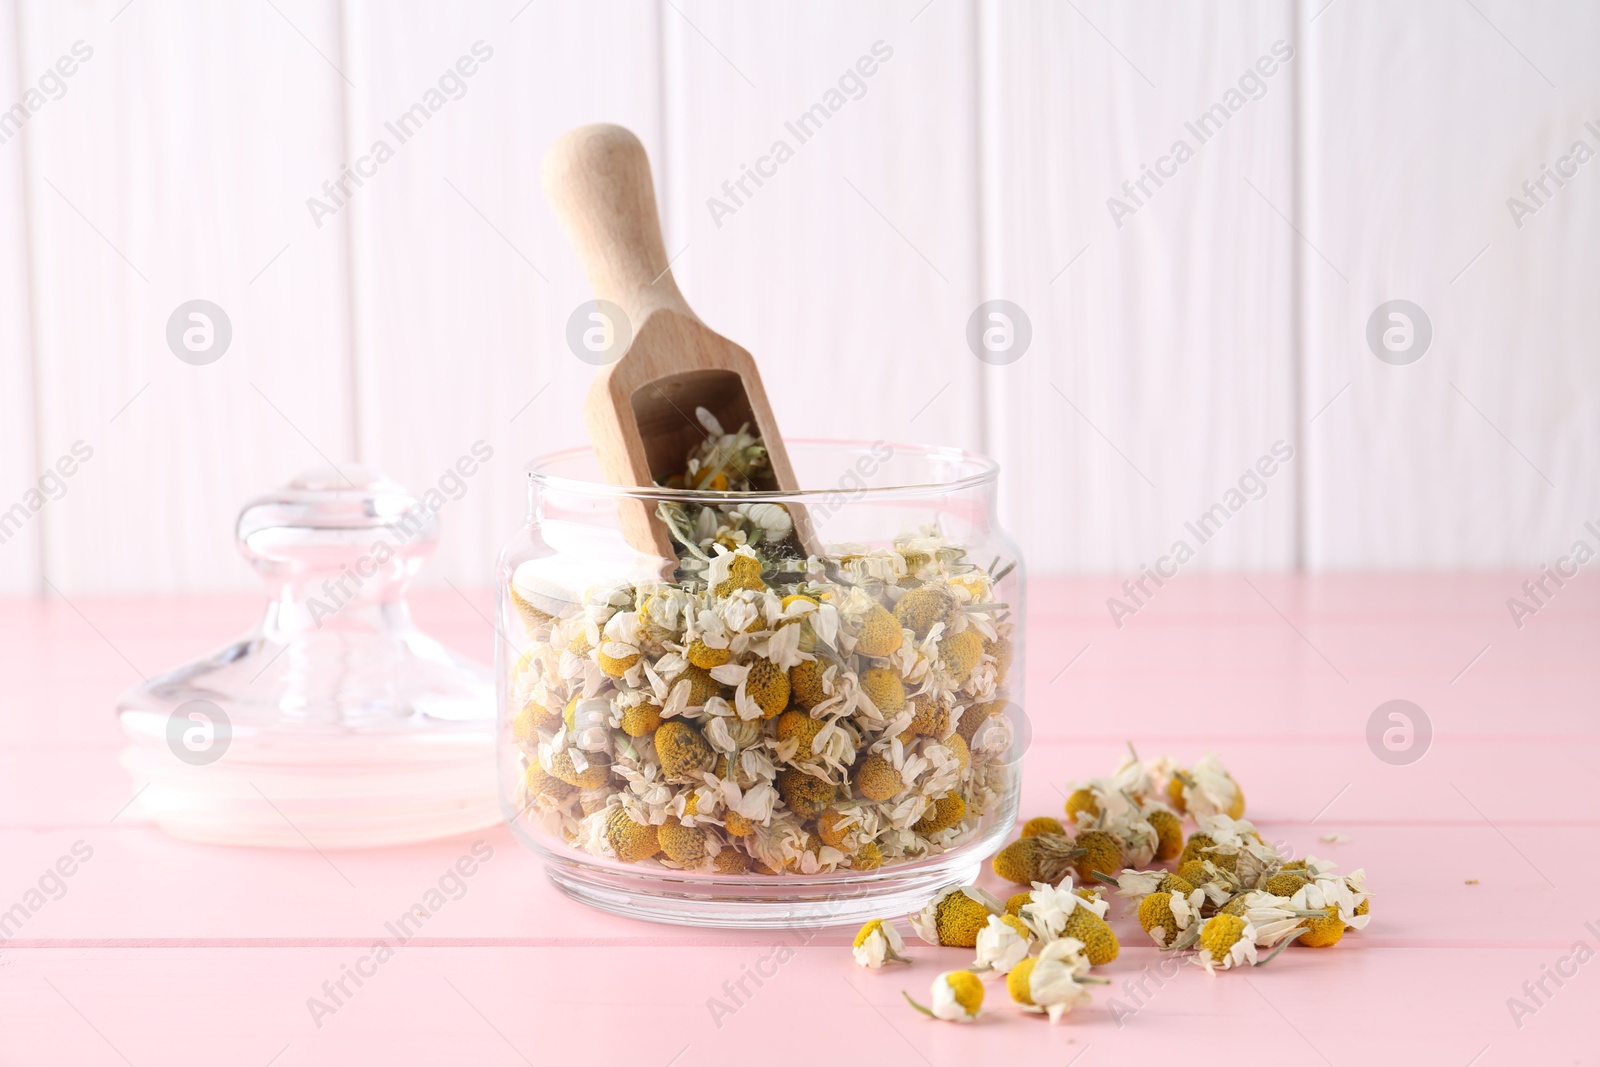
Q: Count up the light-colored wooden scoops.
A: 1